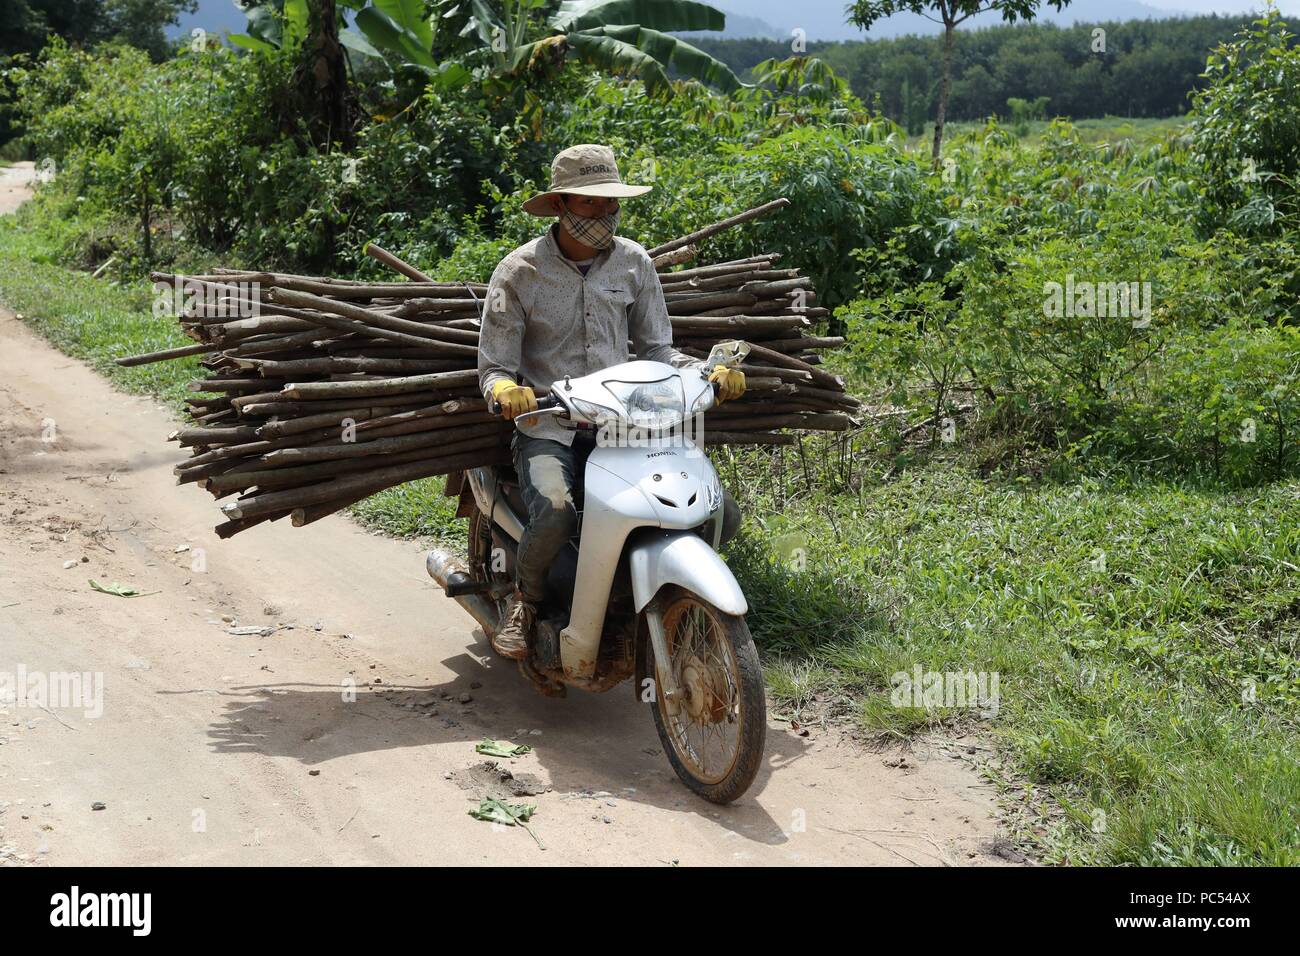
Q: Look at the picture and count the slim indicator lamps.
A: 2